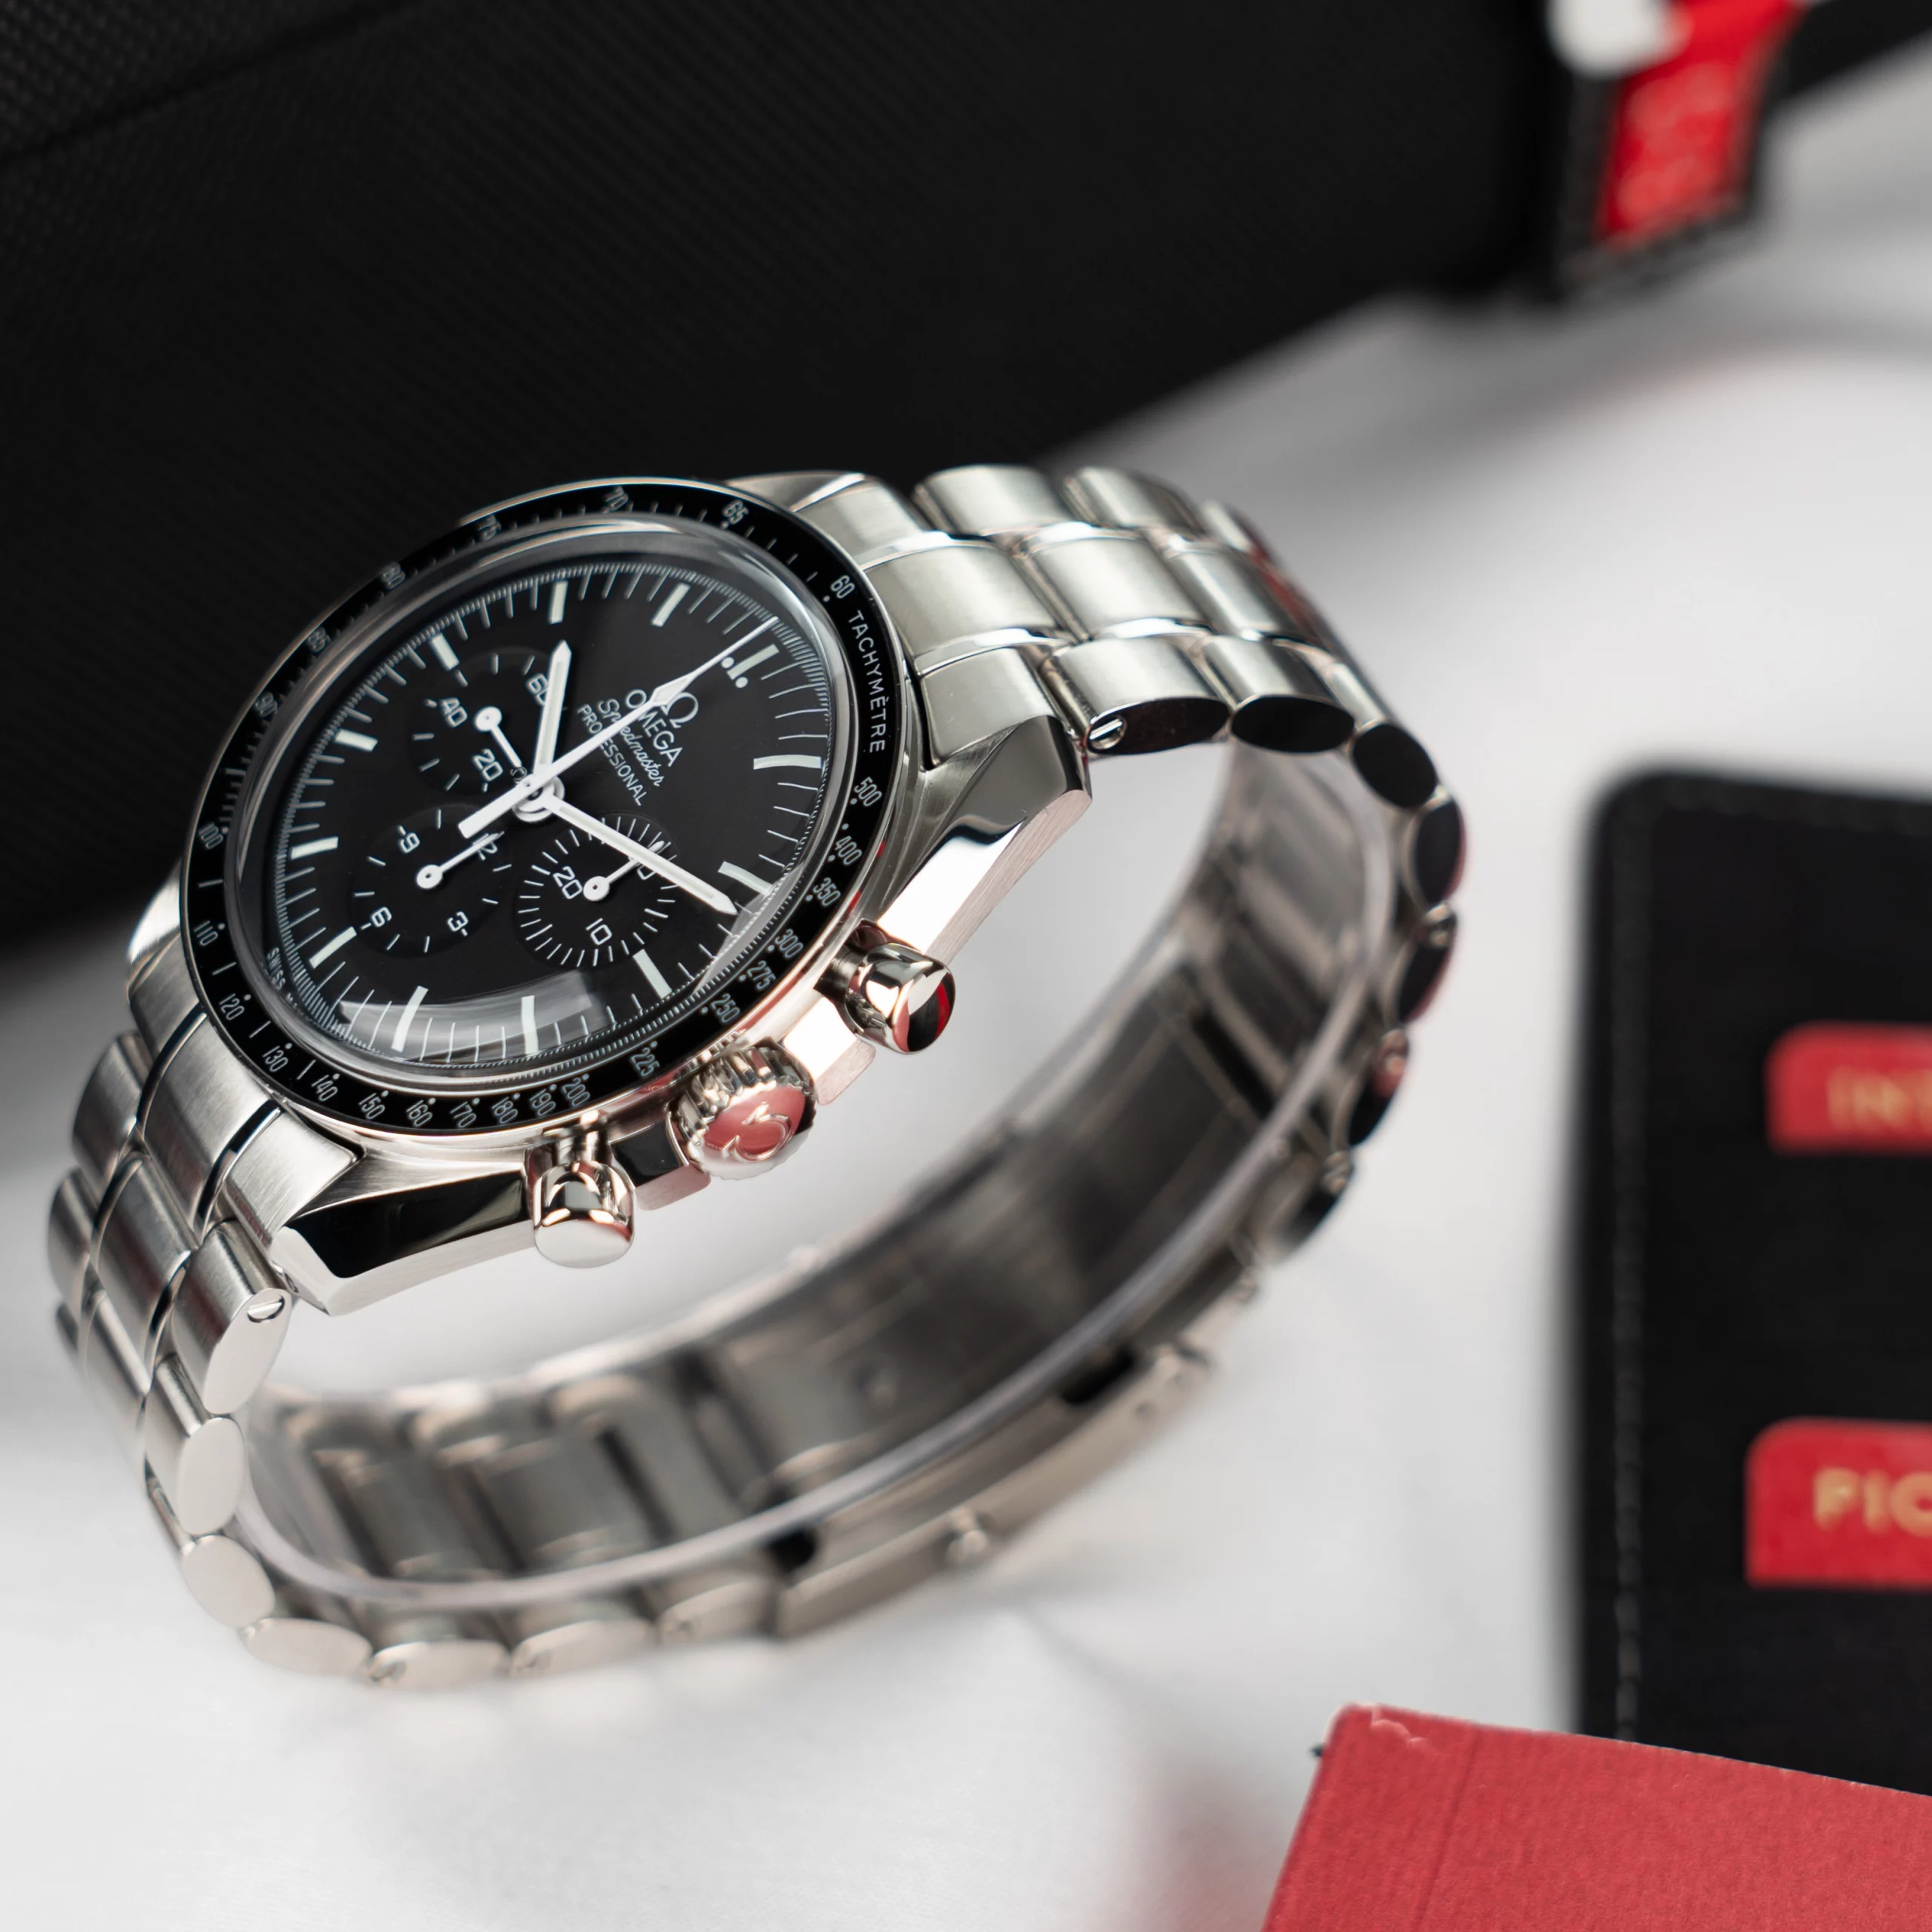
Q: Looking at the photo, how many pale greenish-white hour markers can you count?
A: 12